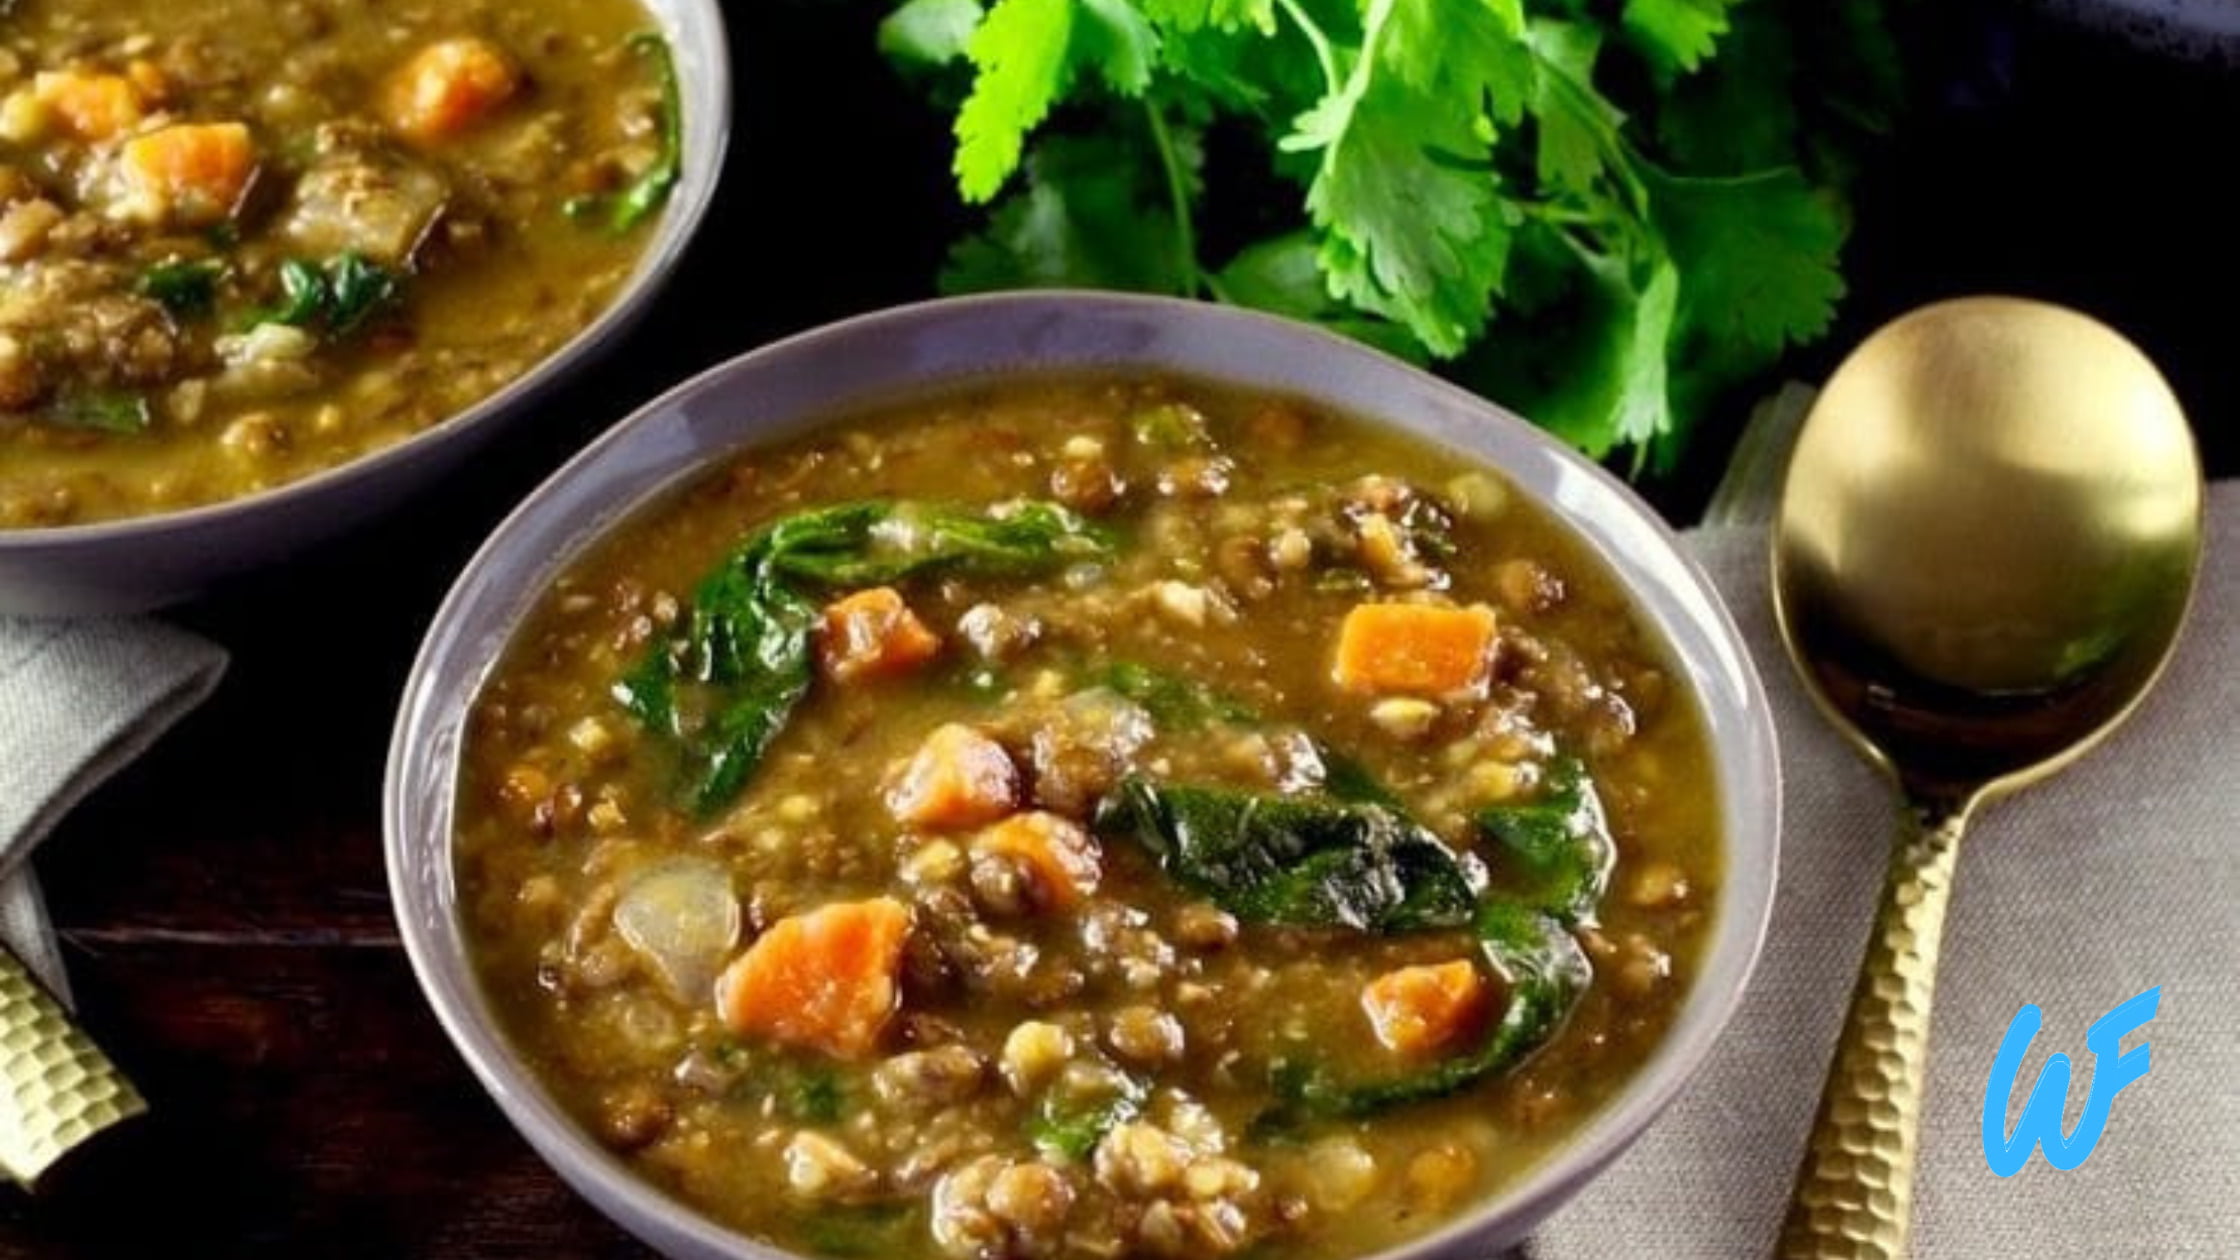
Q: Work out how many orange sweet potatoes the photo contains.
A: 9